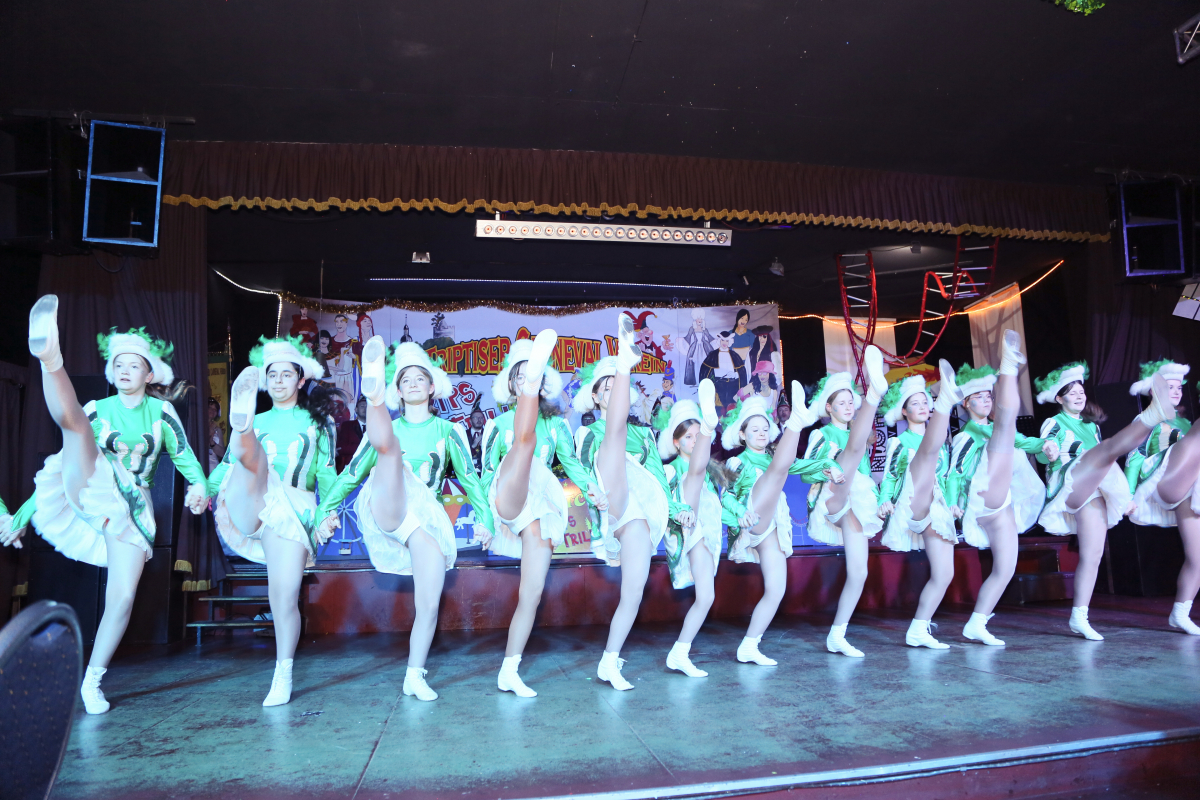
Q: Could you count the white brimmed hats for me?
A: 12